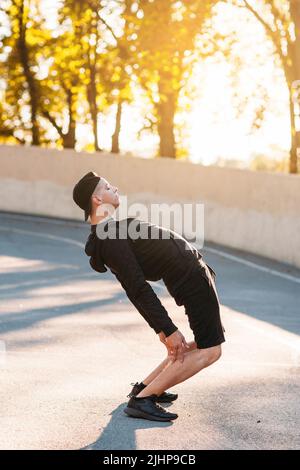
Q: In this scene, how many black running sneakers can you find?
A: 2